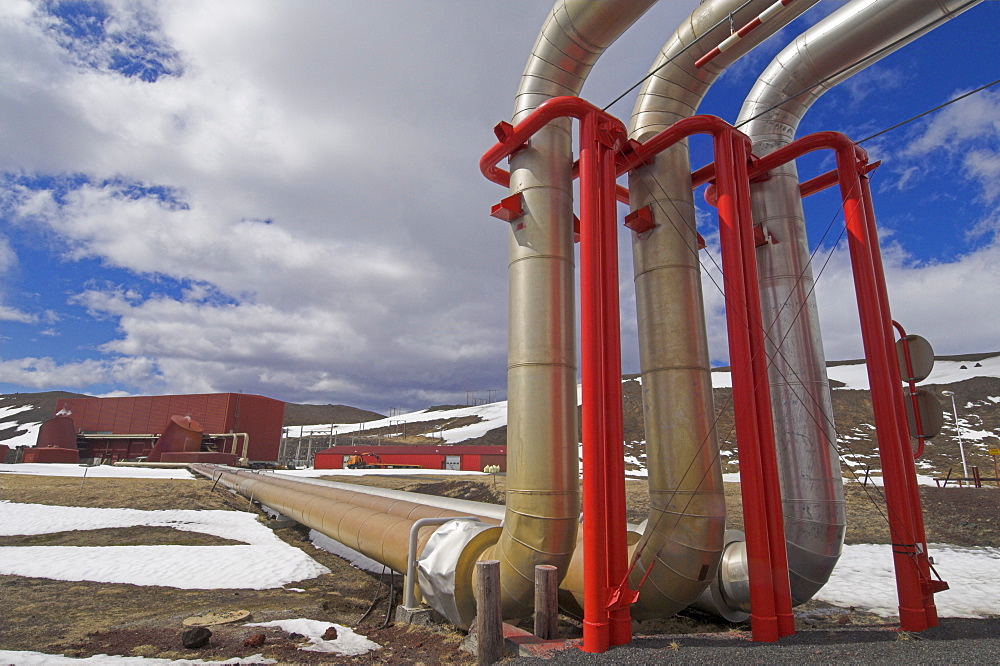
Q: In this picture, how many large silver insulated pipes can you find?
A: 3